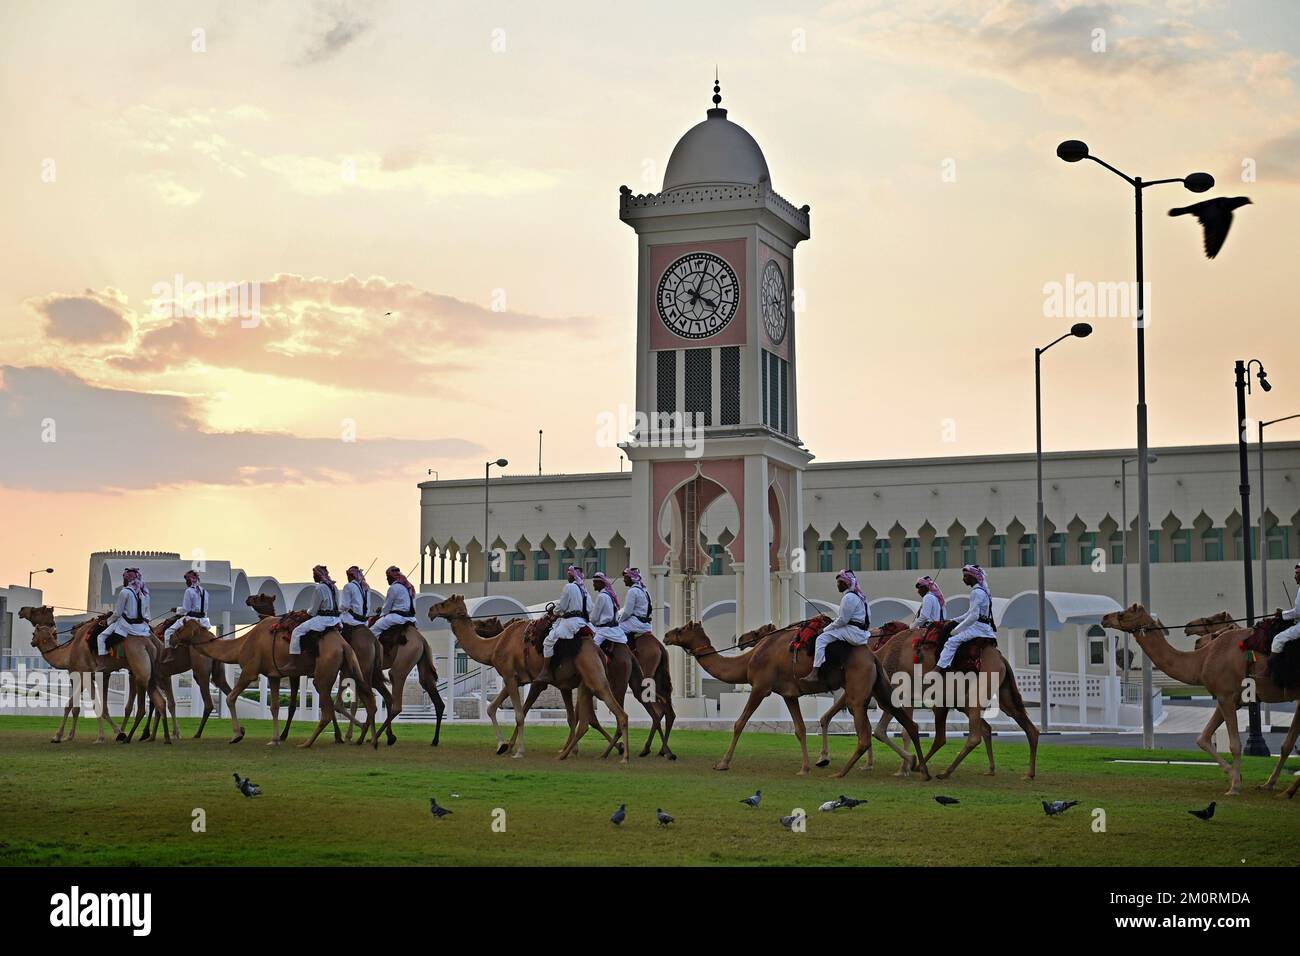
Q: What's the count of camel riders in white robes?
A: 12